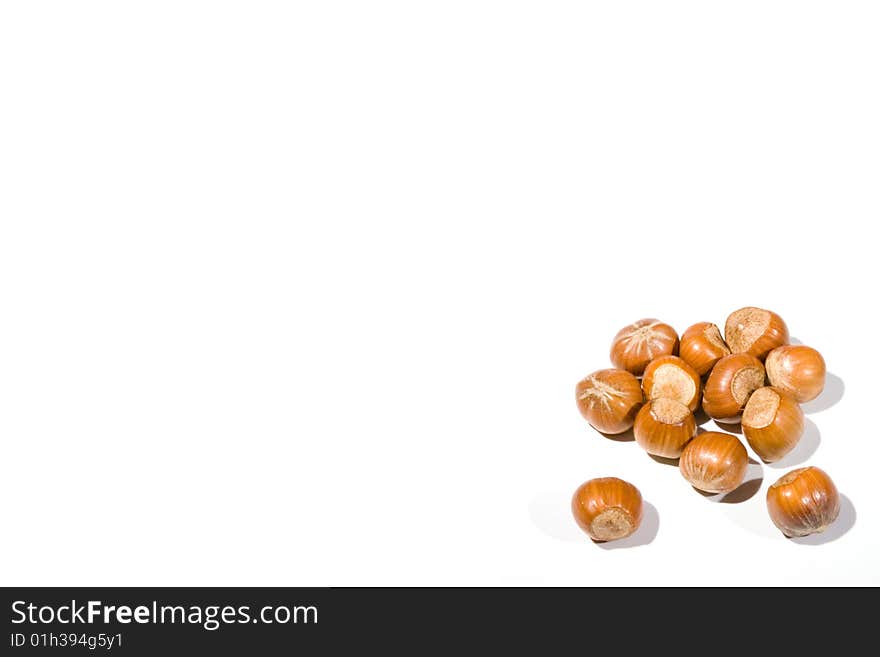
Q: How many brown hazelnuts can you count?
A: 12